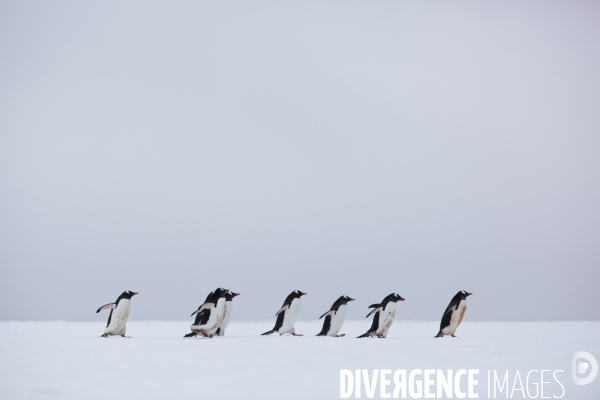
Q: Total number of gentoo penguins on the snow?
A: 7